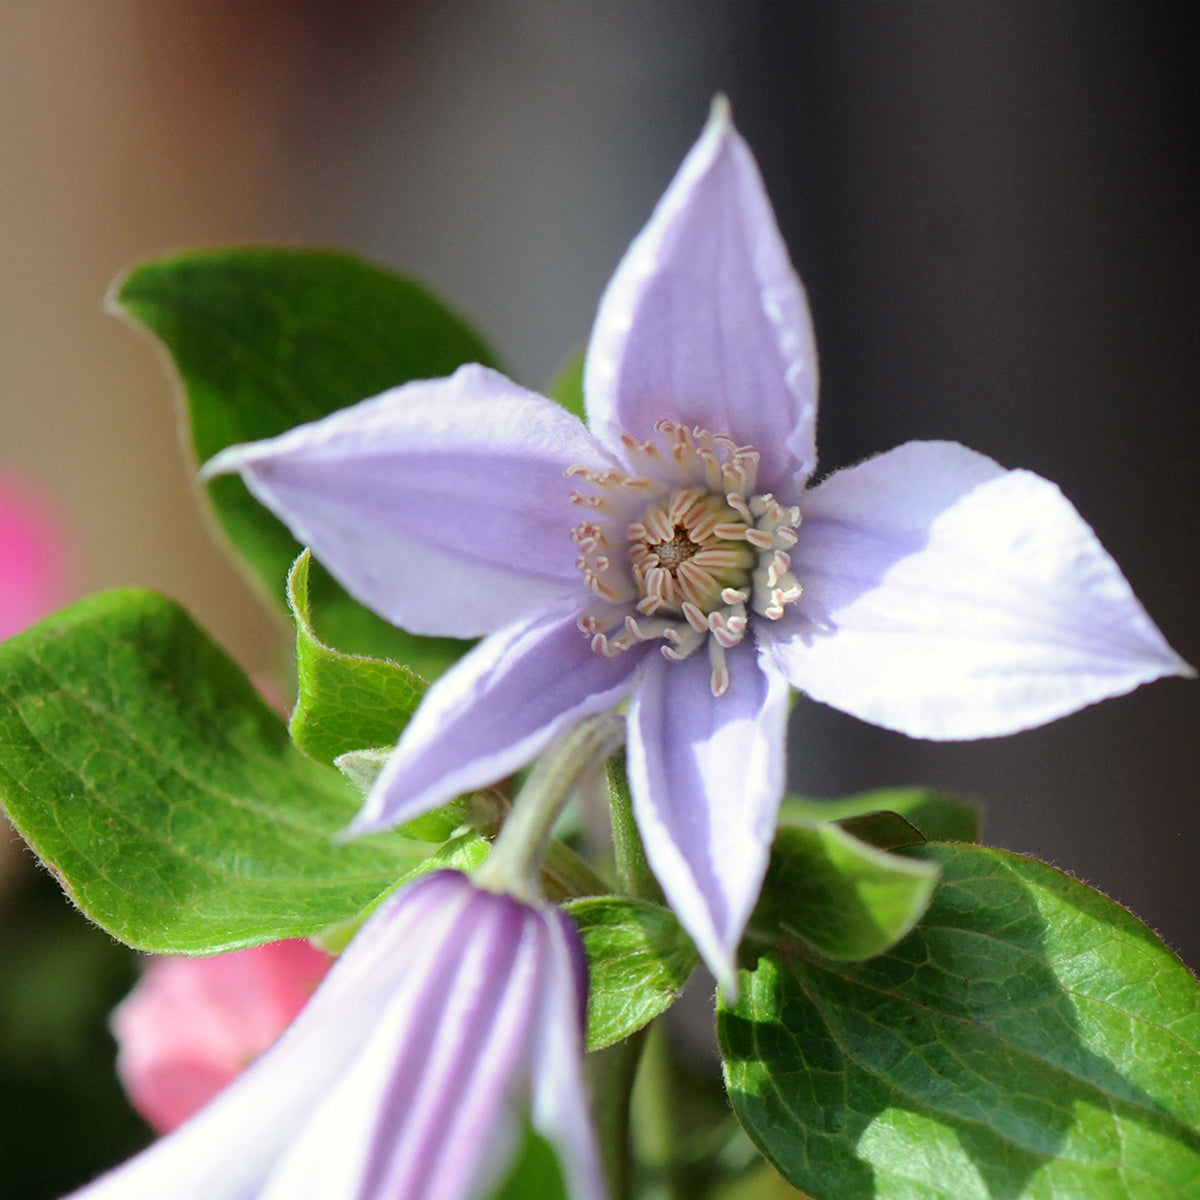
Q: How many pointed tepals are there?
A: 5